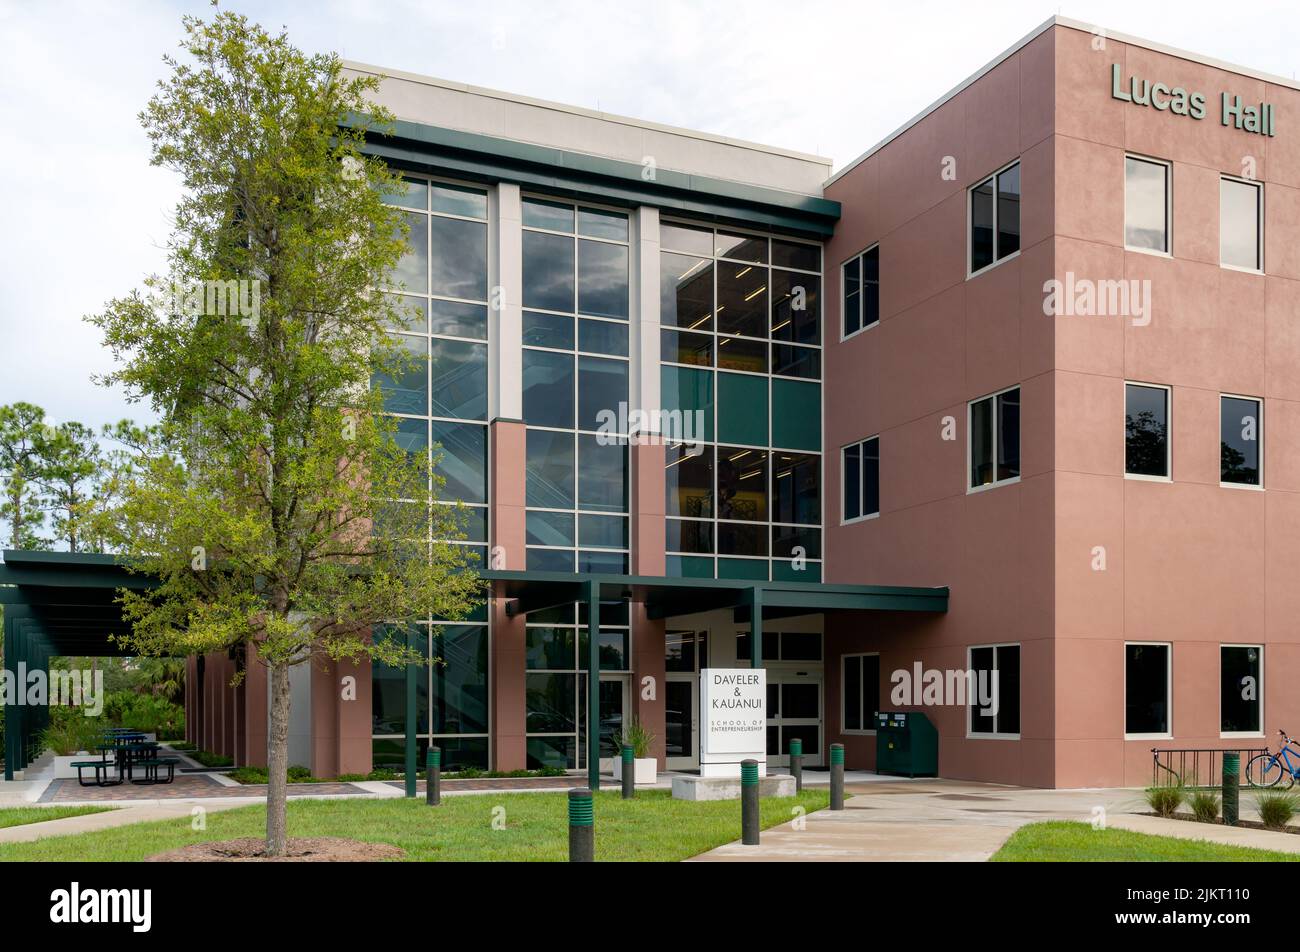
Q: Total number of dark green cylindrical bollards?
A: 7